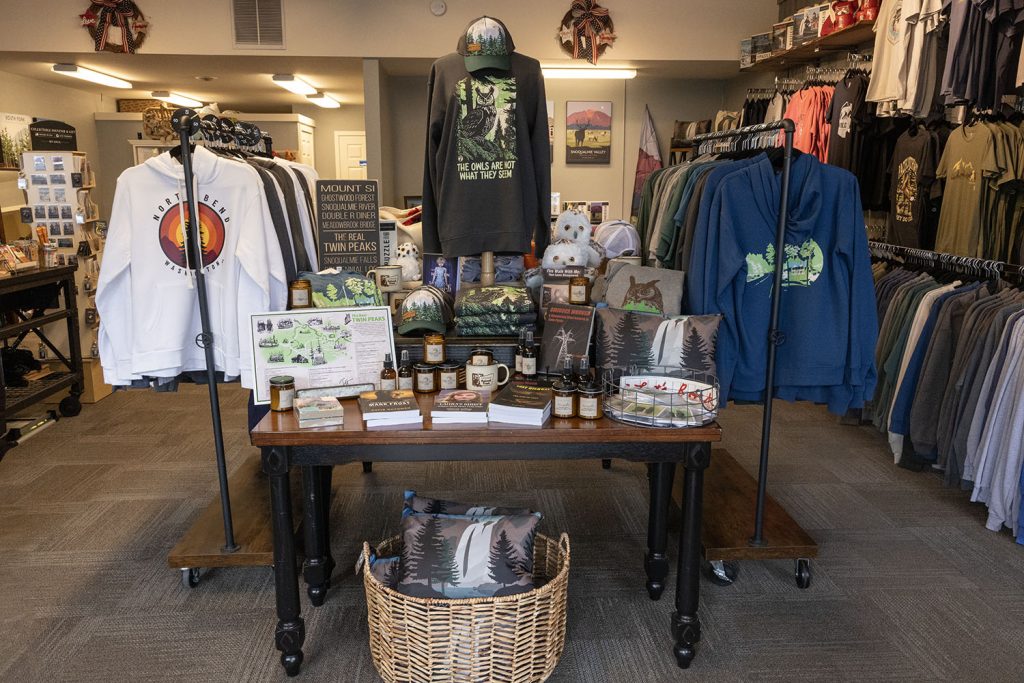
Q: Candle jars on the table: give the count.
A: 9